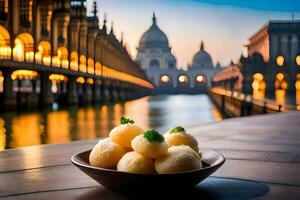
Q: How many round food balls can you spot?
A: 6